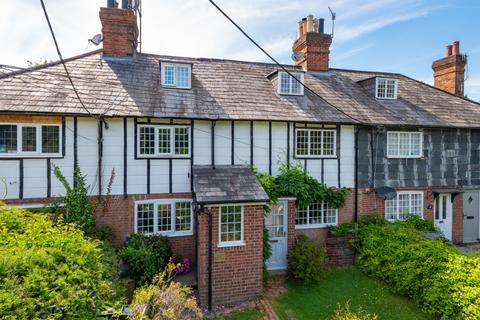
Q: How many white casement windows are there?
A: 11